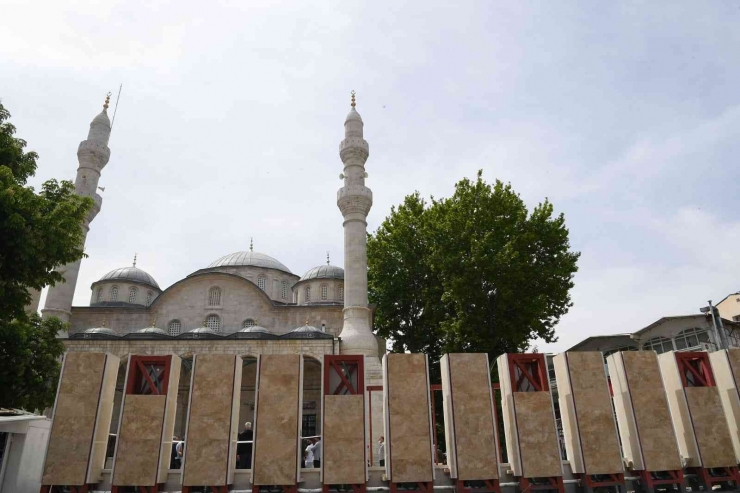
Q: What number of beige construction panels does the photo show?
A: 12